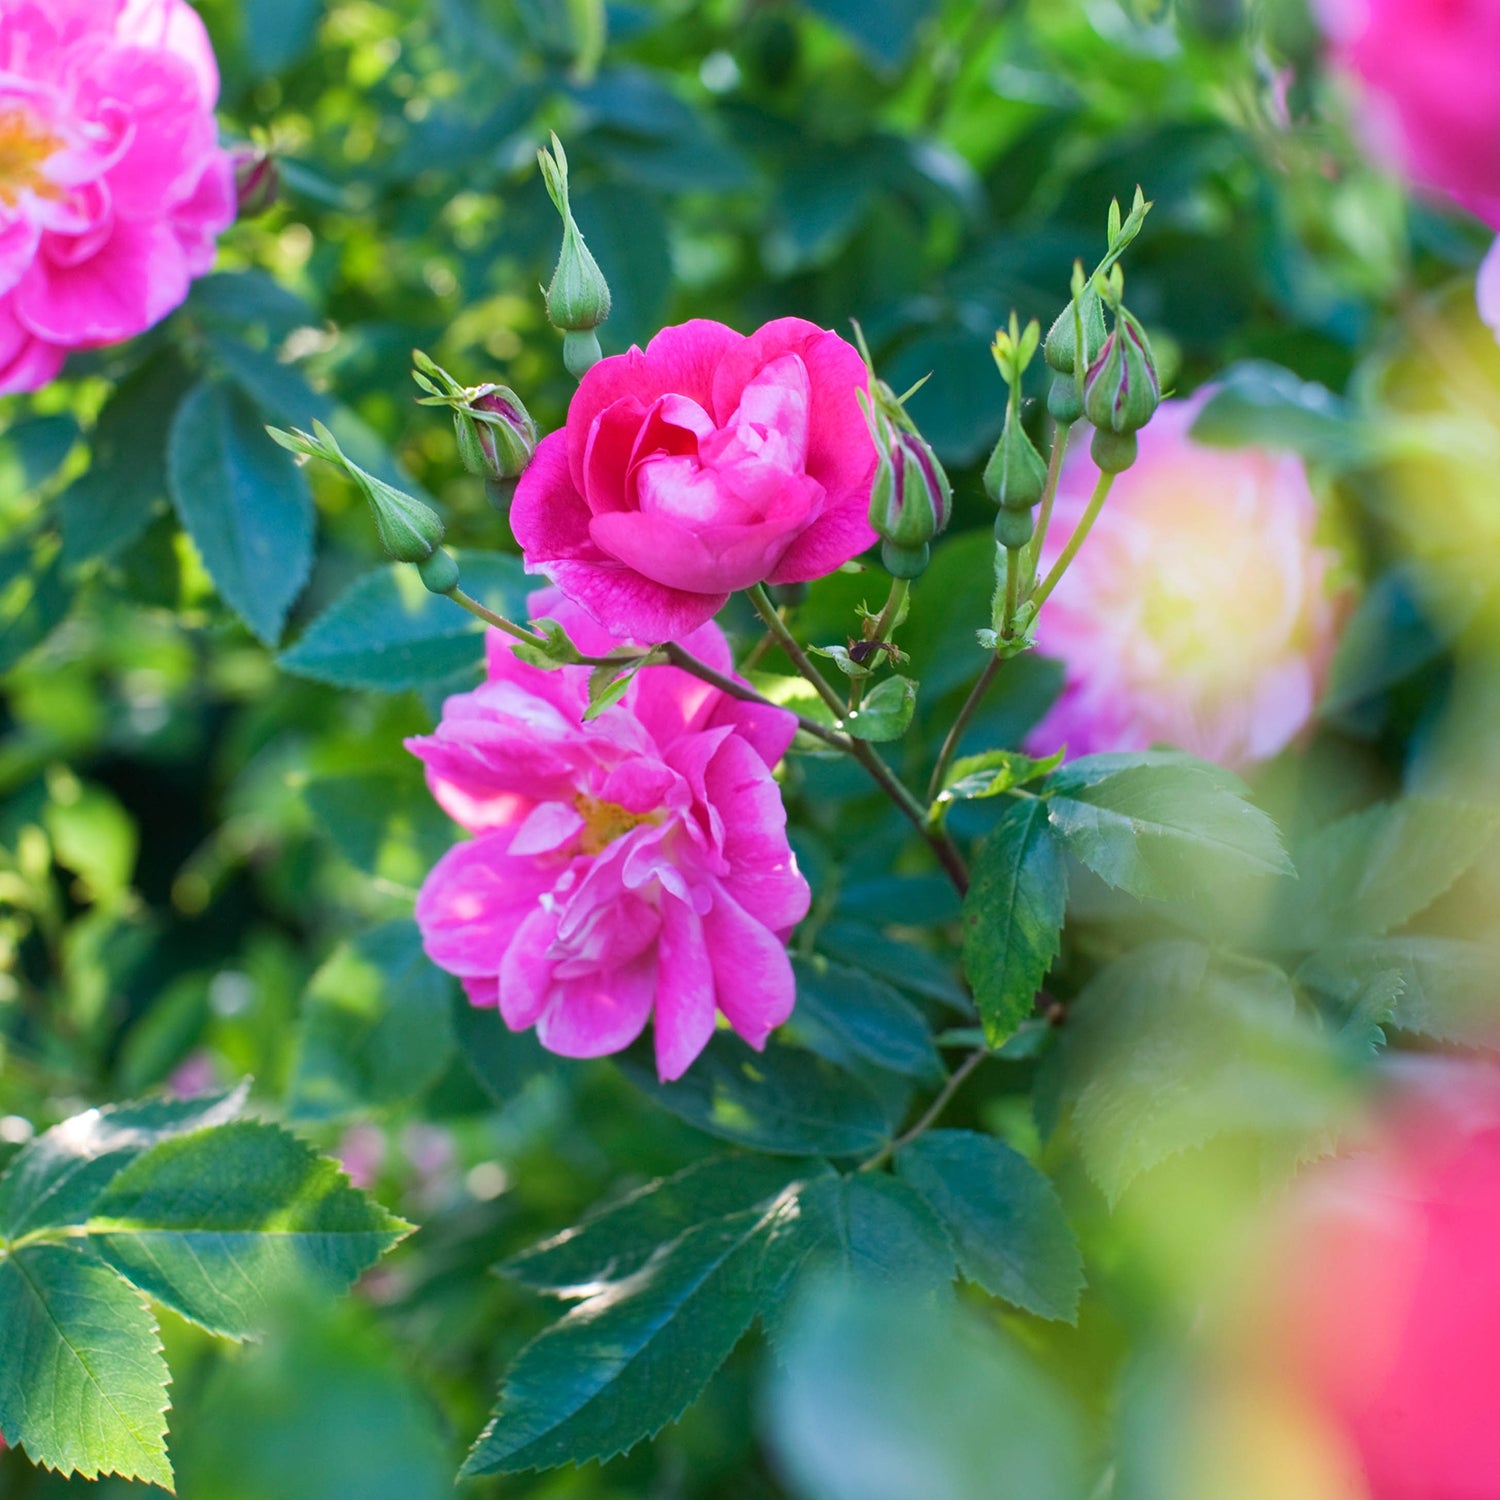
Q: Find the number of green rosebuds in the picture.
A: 7